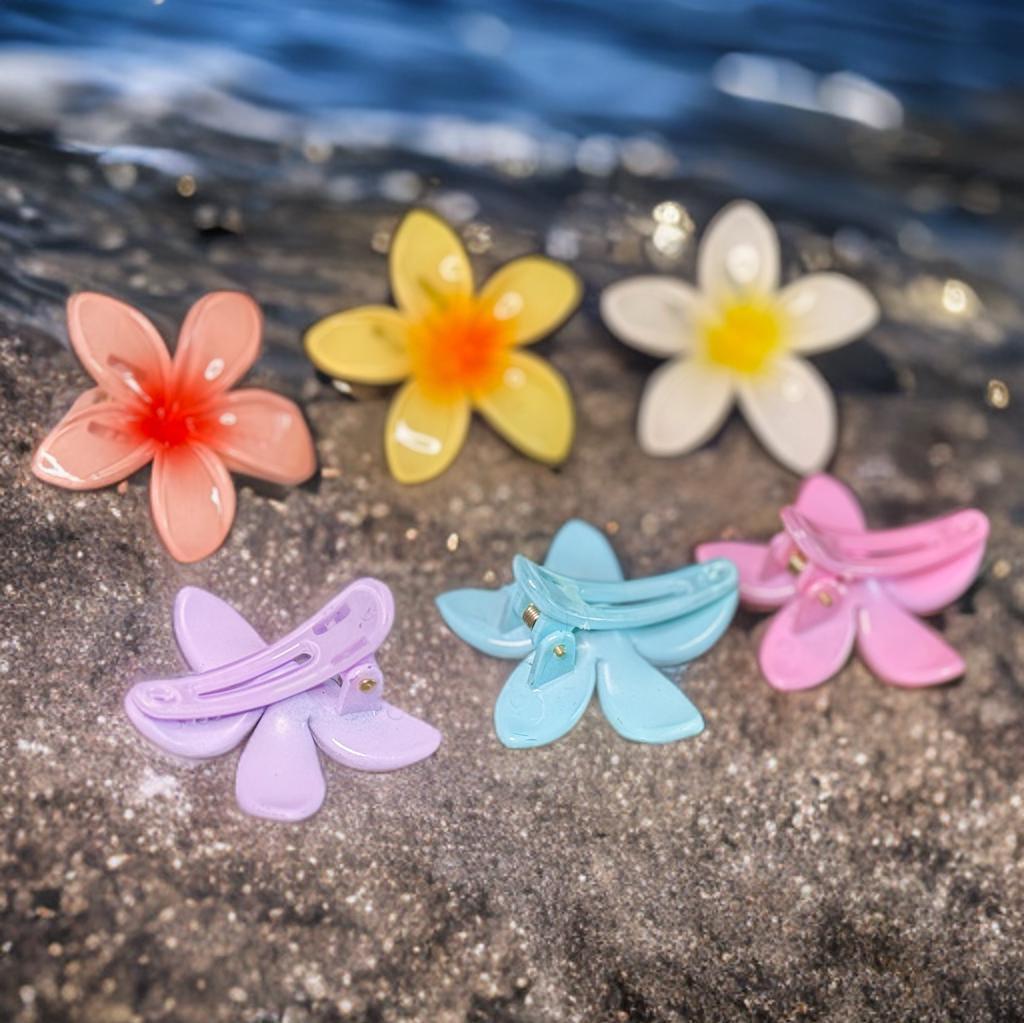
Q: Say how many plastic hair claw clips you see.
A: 6